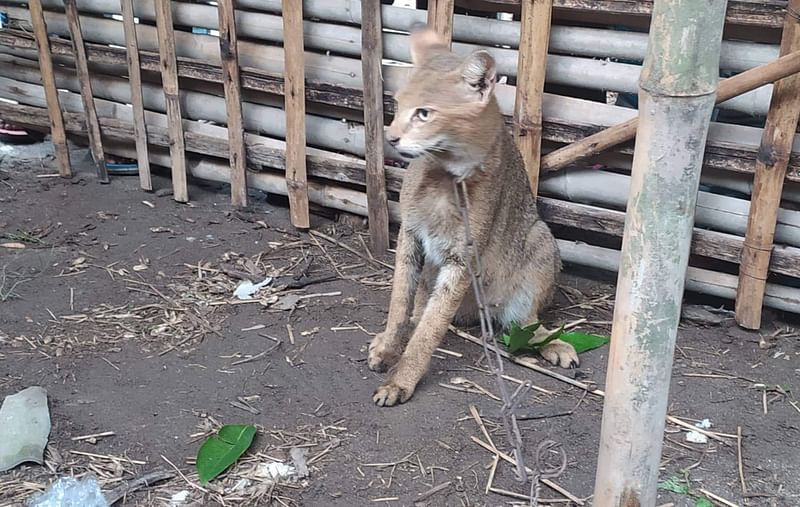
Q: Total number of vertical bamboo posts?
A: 11